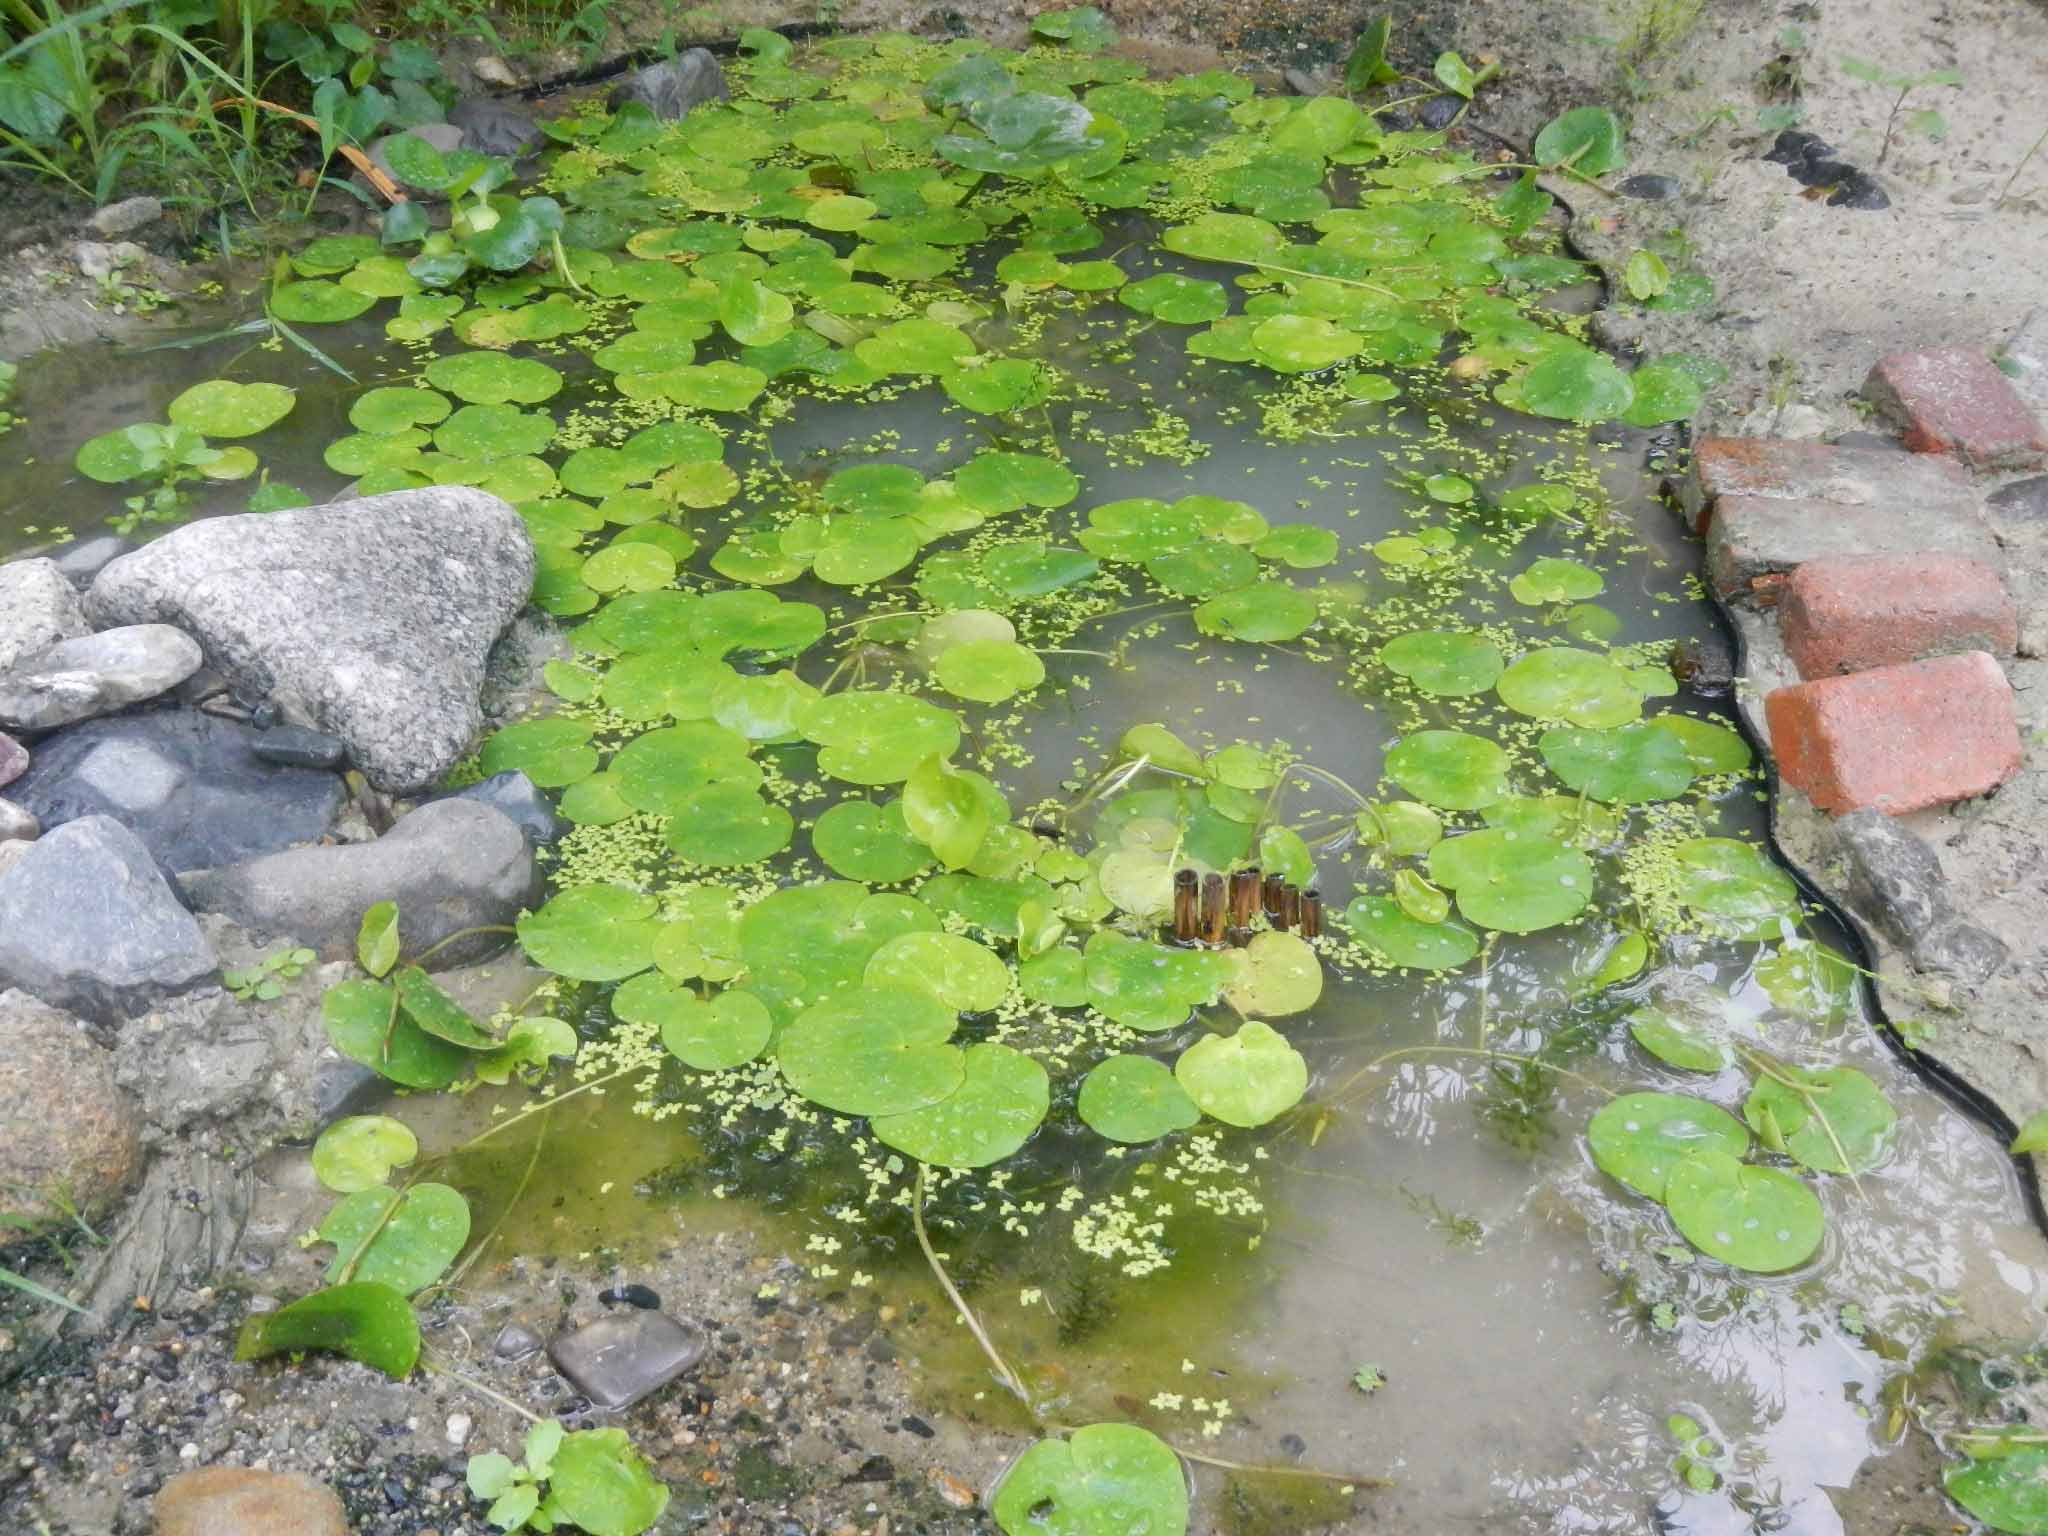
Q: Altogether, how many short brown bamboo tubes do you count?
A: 7